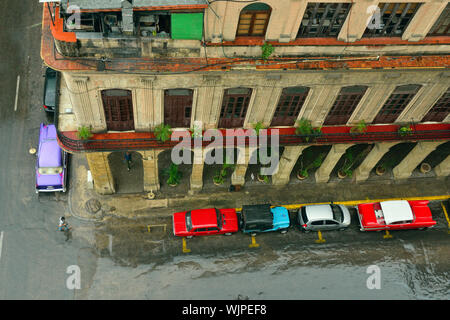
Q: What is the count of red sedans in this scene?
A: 2